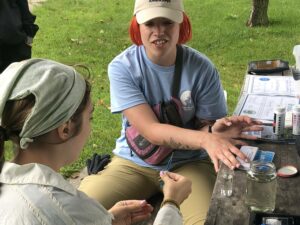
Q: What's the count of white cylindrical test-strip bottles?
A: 2